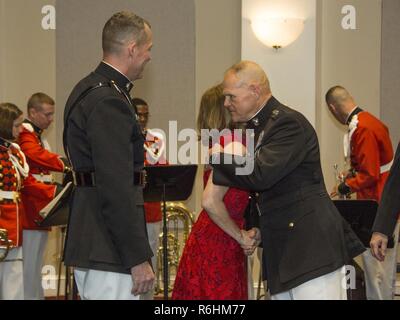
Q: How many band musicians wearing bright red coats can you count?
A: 4